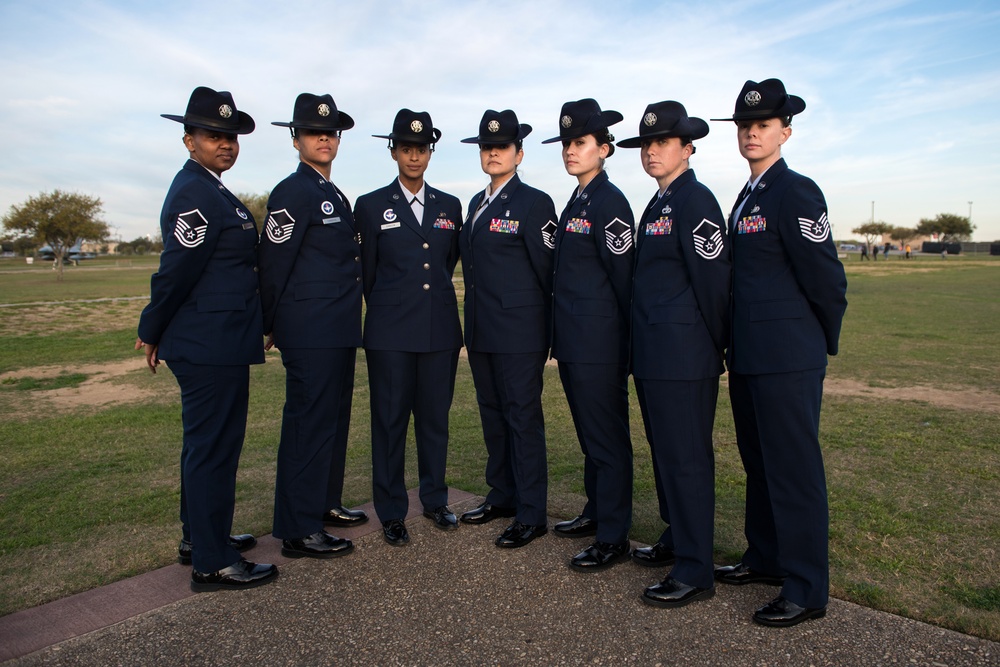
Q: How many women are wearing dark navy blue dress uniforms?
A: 7